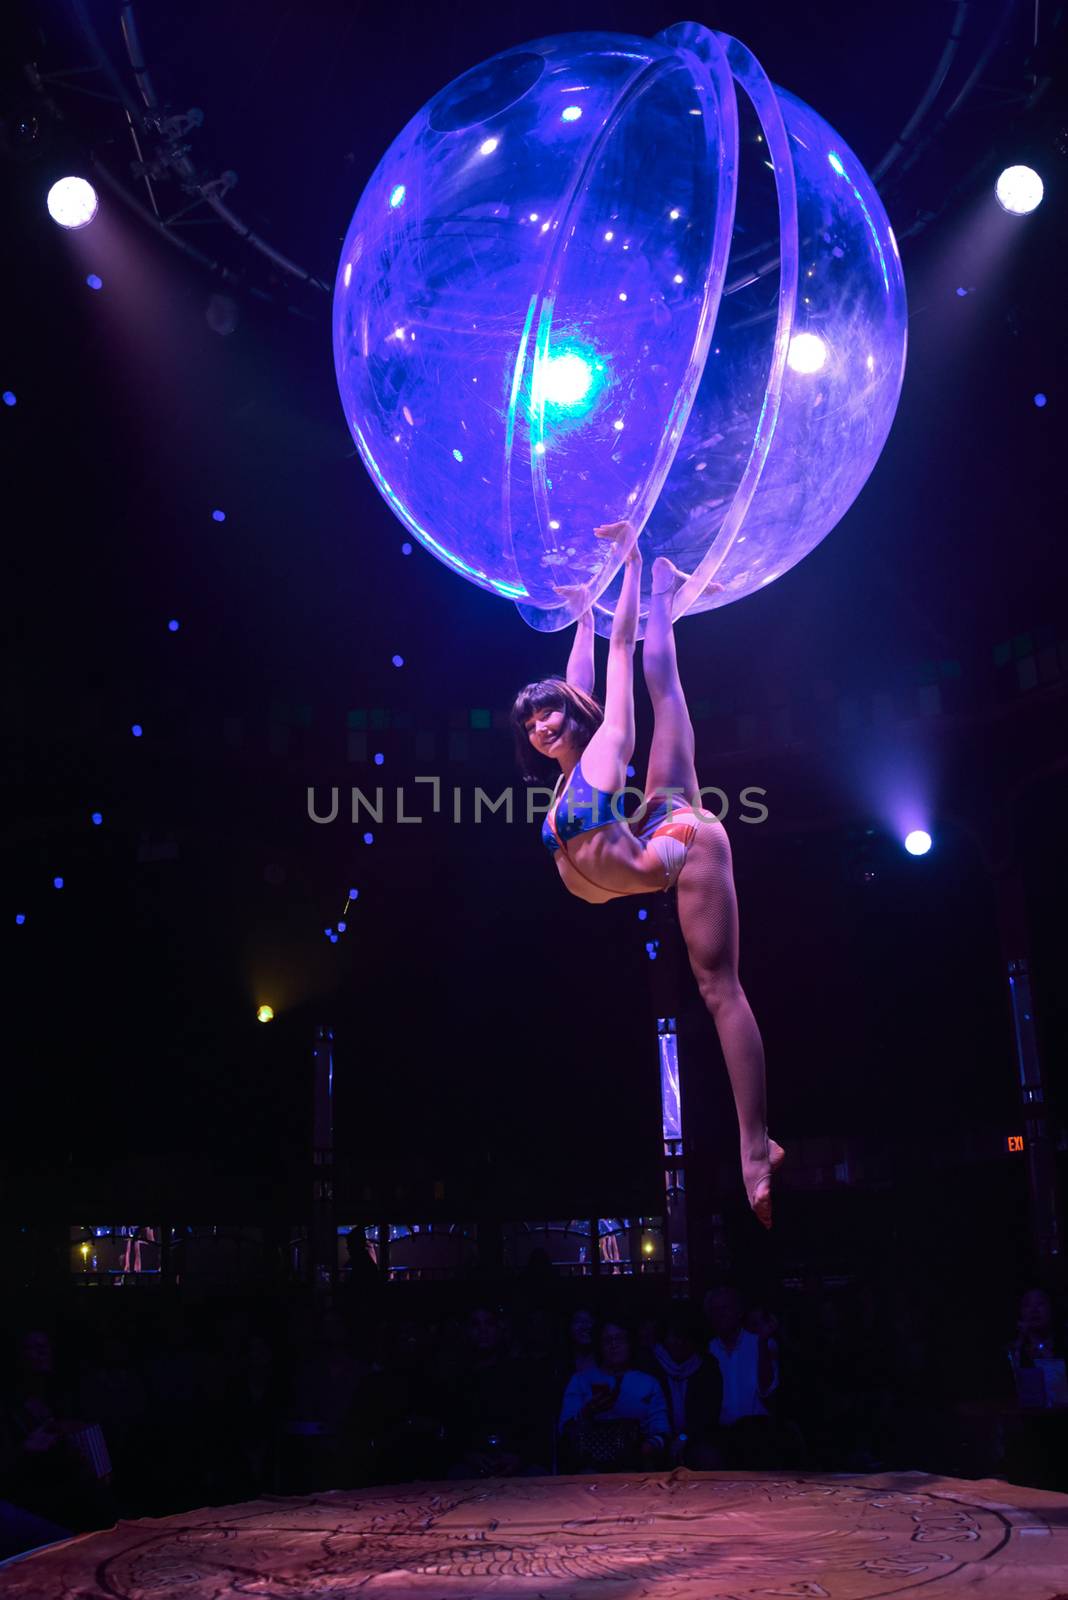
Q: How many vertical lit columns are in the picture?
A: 3